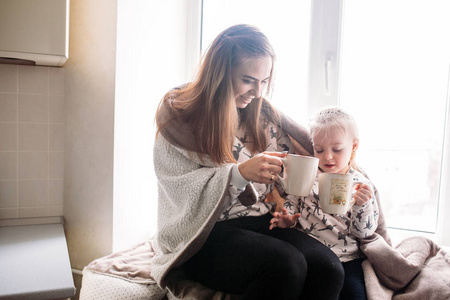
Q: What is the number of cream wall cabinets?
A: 1